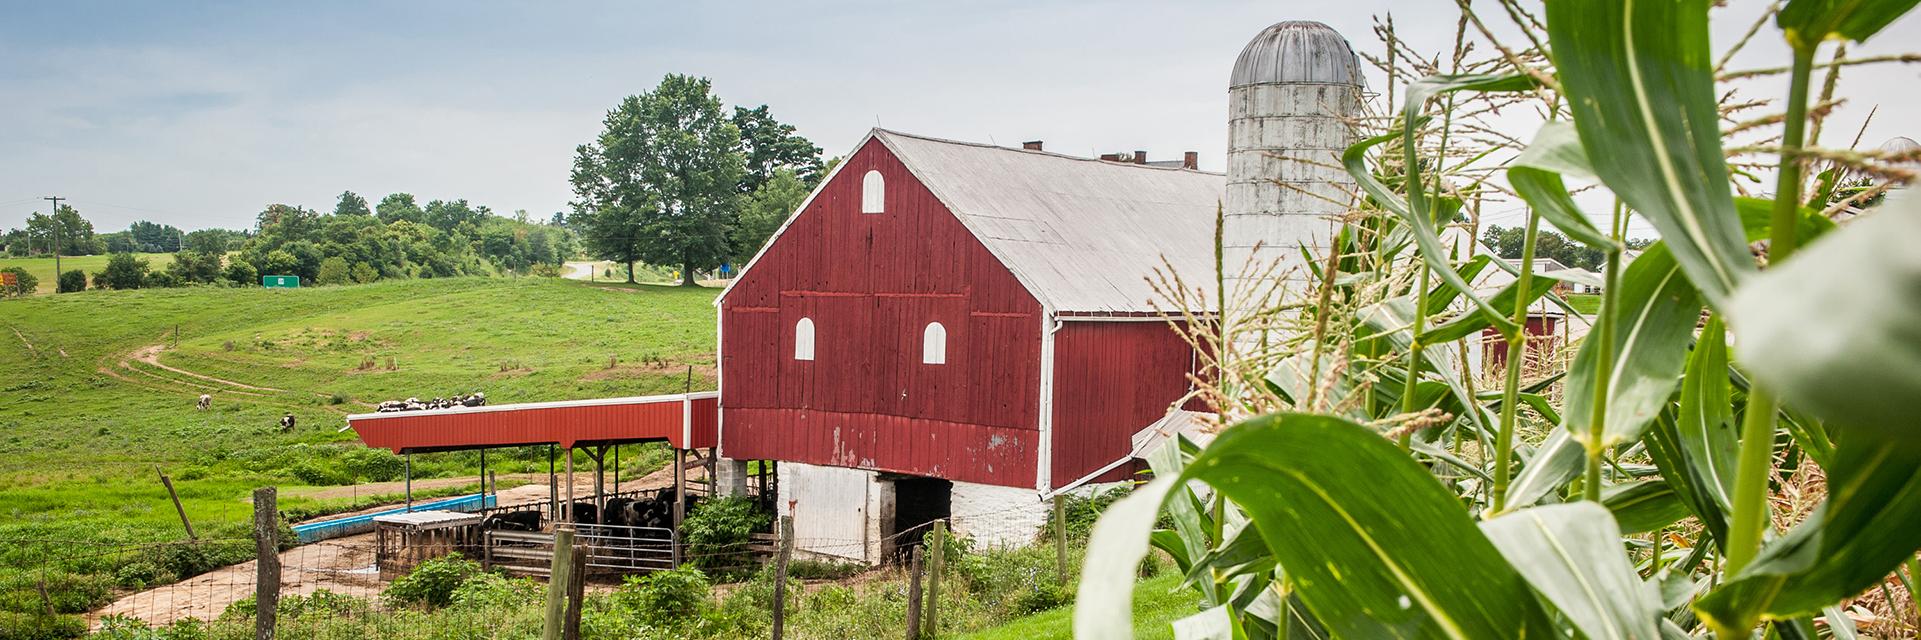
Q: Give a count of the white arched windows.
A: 3